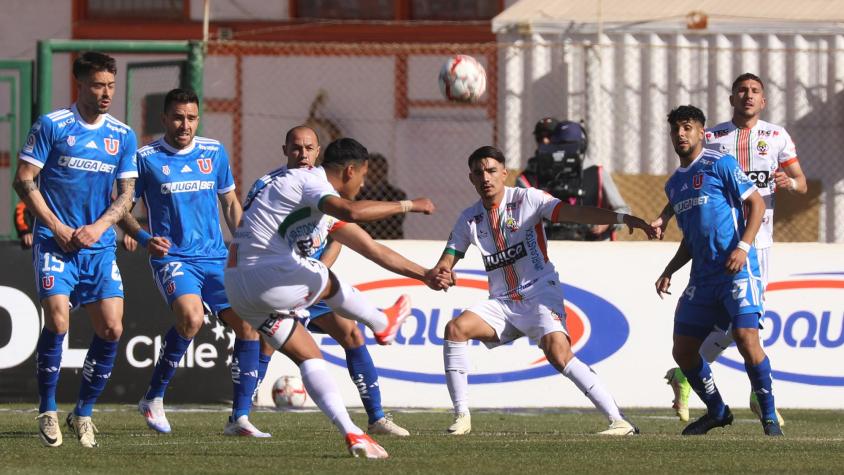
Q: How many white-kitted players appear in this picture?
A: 3